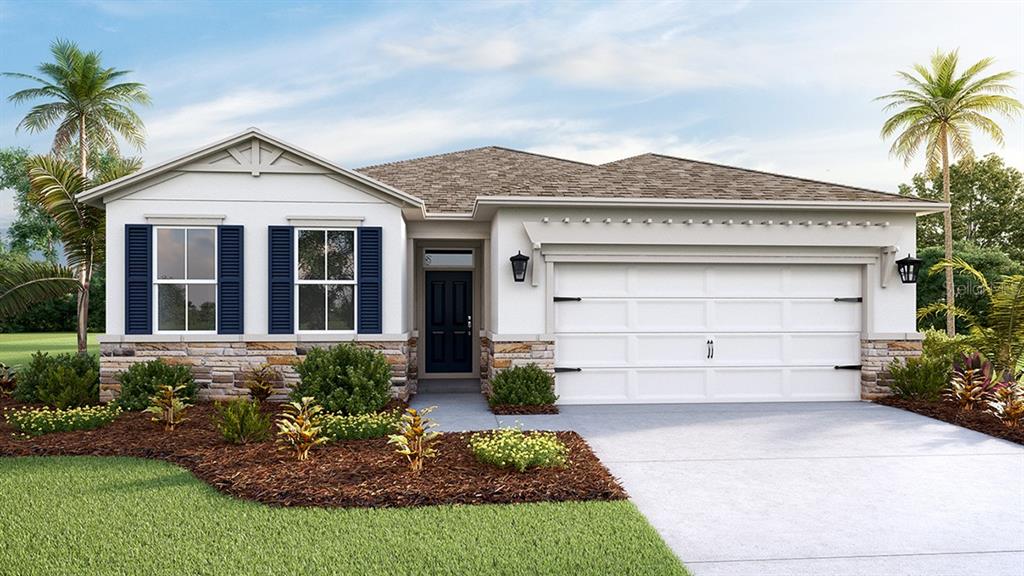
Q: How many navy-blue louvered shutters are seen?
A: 4